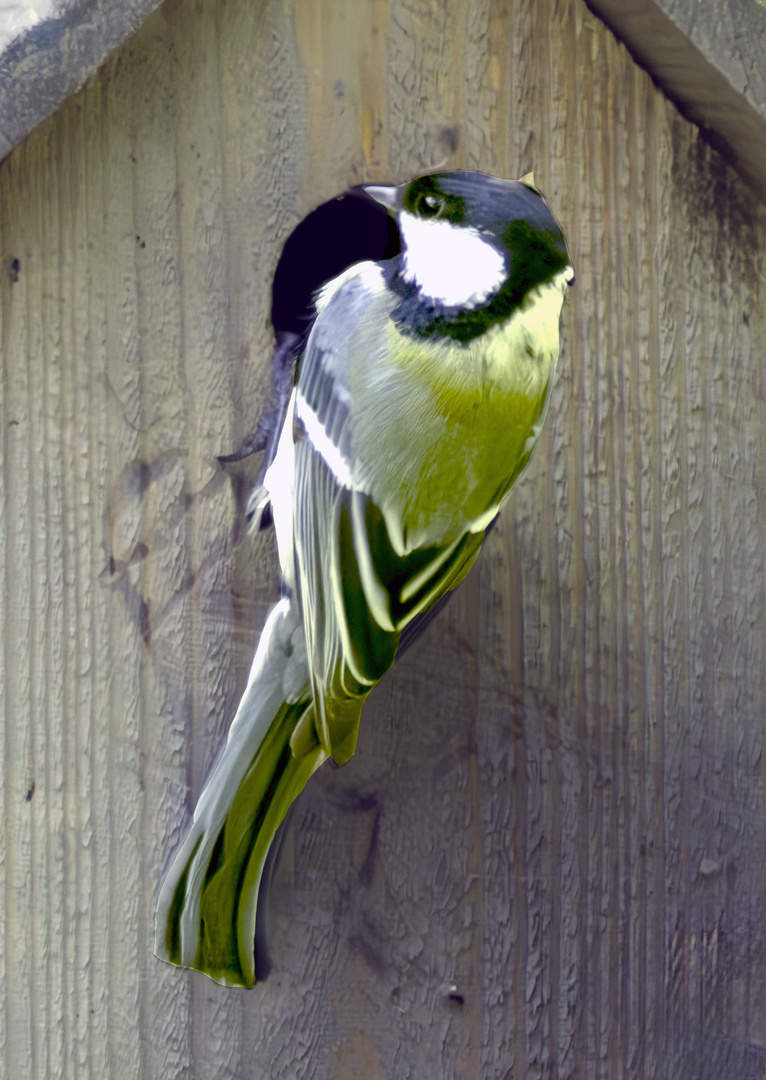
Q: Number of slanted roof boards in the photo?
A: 2